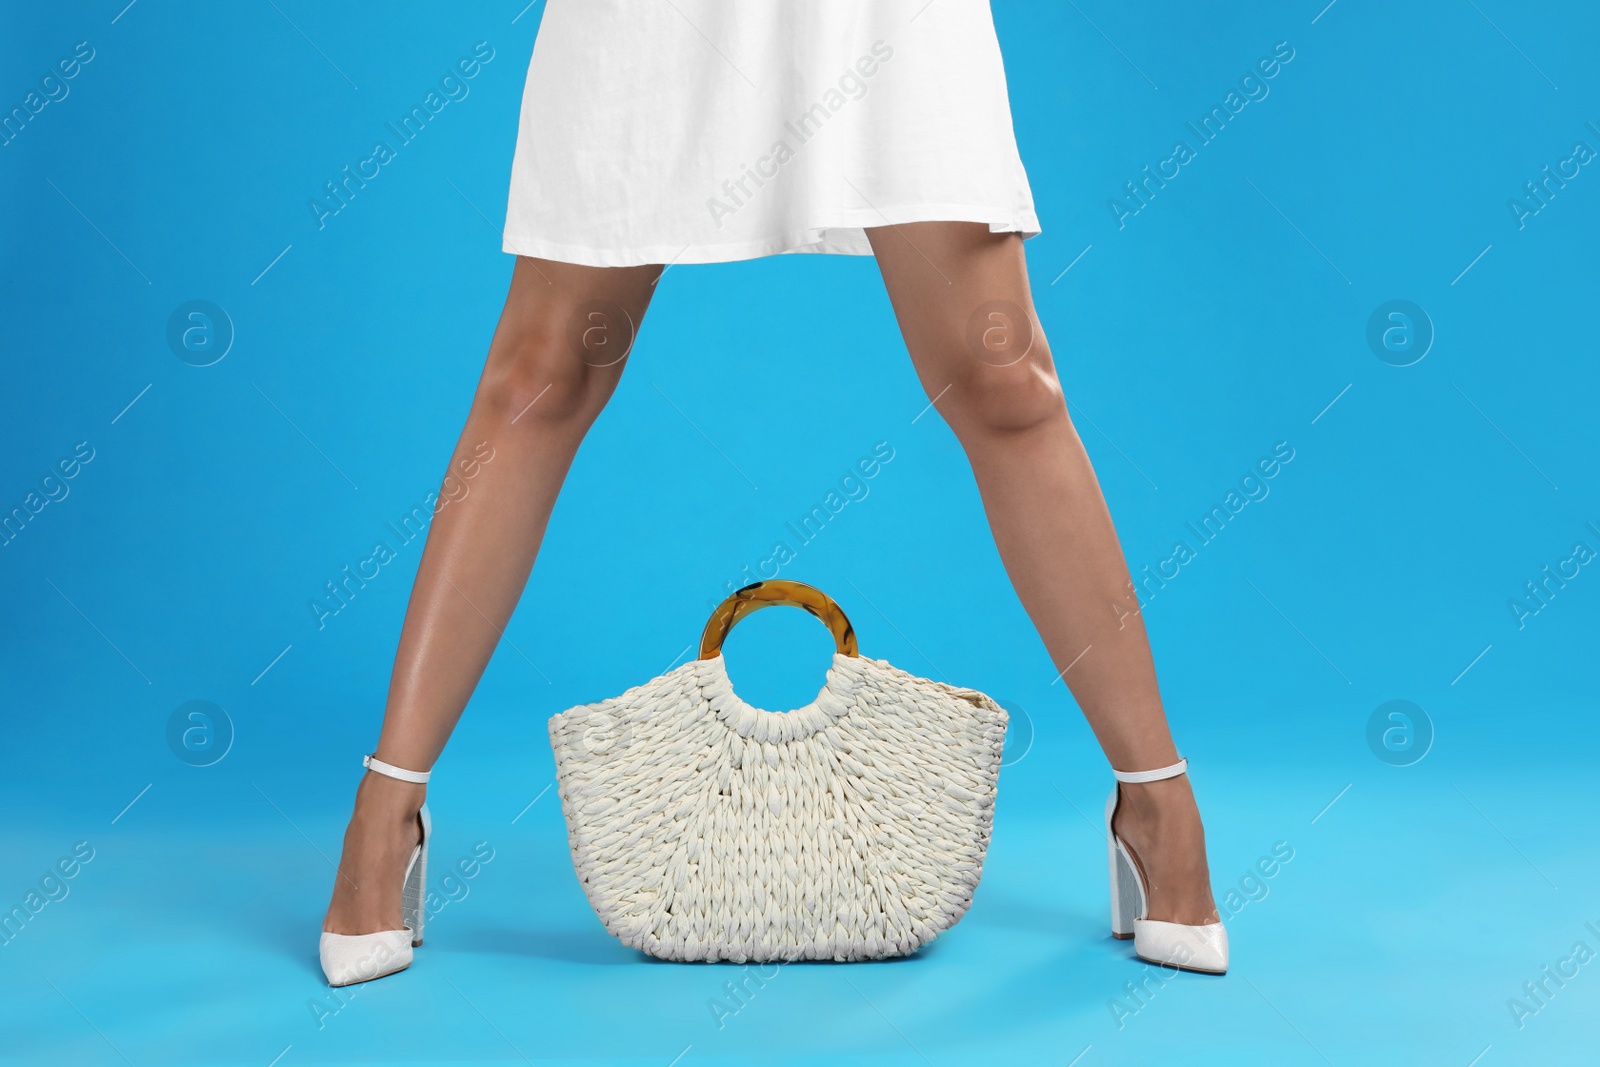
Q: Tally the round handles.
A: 1